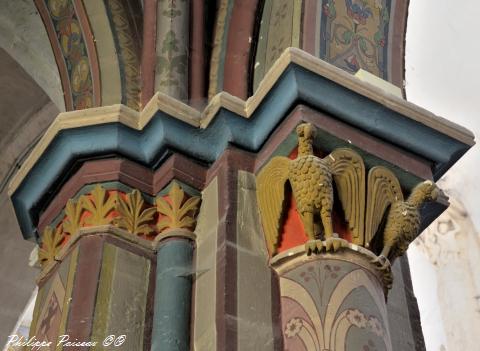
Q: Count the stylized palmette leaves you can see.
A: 5